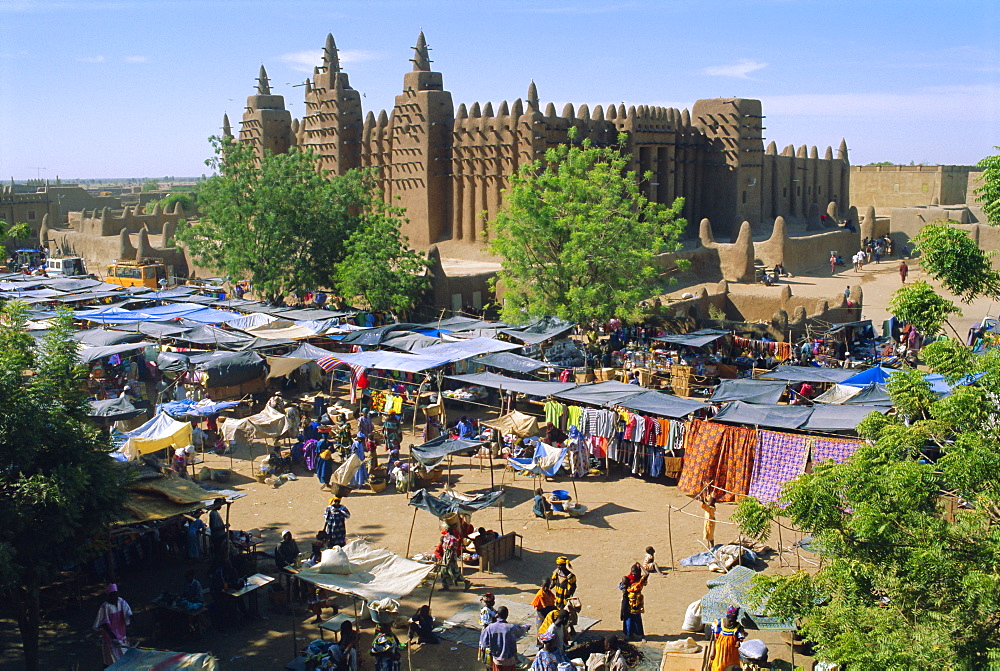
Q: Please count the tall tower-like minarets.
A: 3